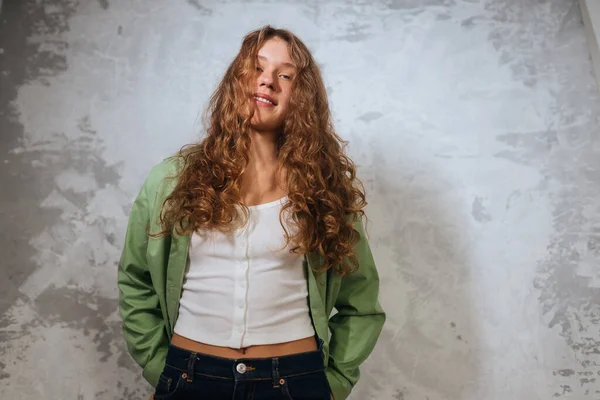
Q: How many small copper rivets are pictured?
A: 2